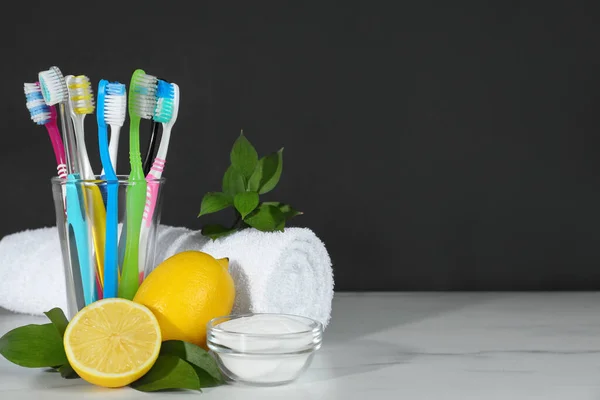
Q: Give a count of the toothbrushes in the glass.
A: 8